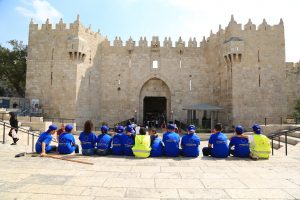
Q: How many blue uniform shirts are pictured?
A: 11